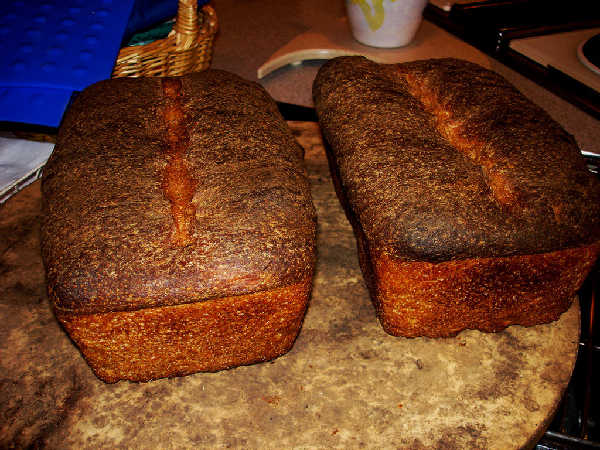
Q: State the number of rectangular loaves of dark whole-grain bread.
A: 2